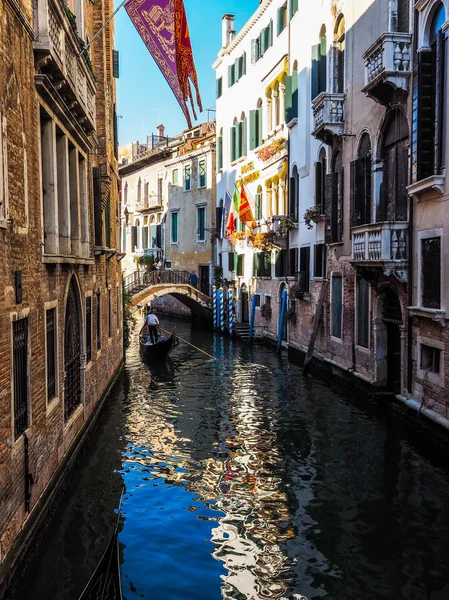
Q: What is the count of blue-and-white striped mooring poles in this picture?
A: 3